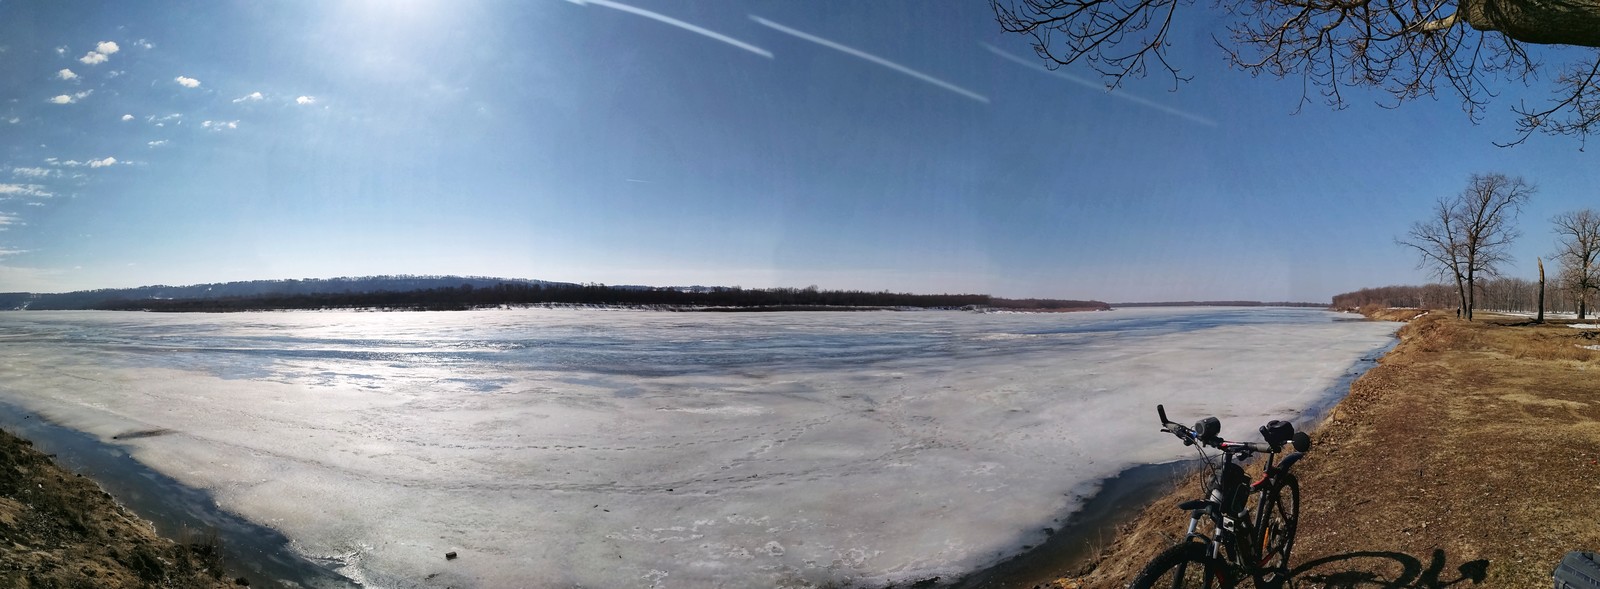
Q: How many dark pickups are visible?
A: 0